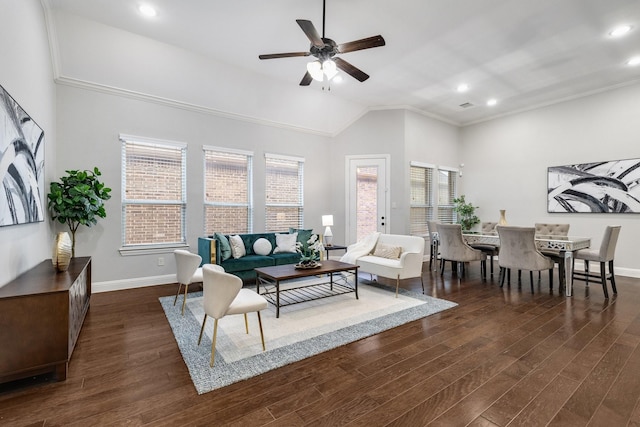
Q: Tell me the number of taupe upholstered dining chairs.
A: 6